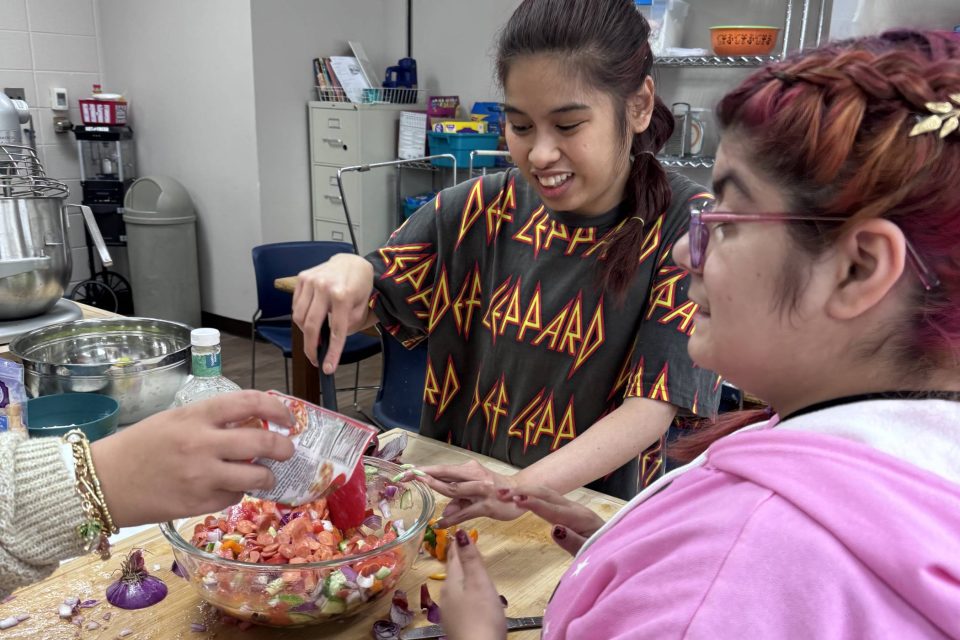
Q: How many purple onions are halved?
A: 1